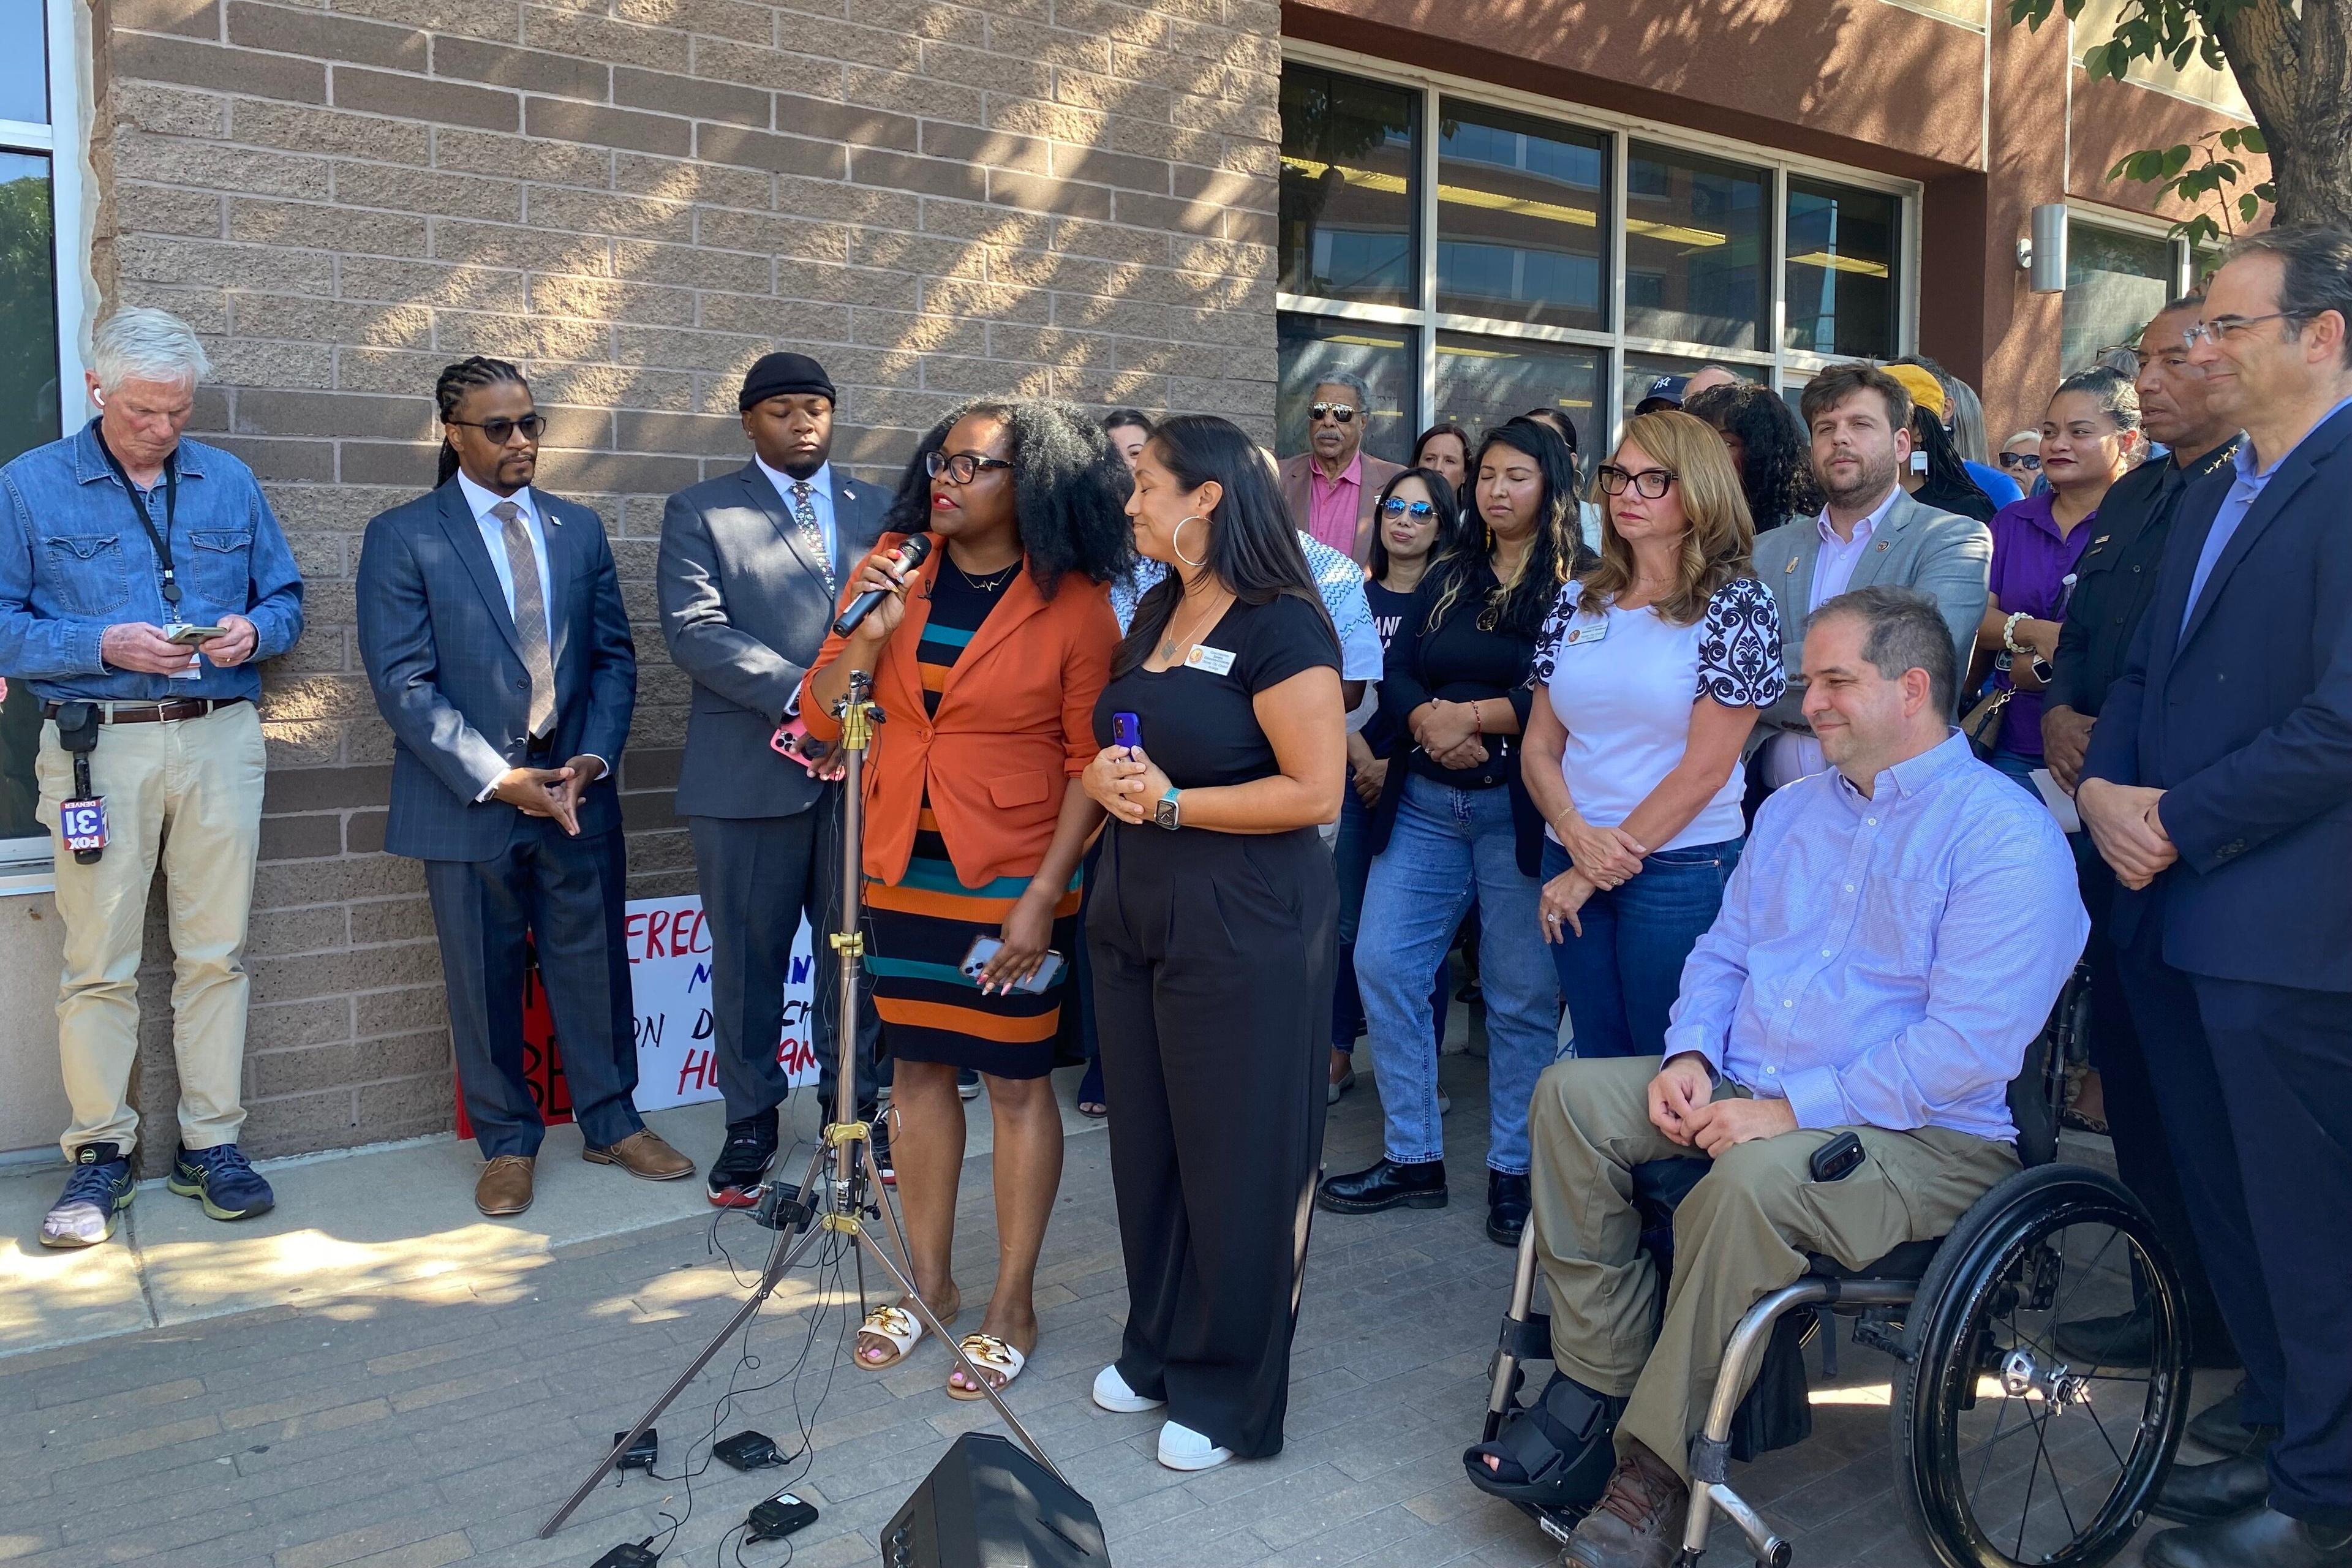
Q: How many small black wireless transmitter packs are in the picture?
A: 5